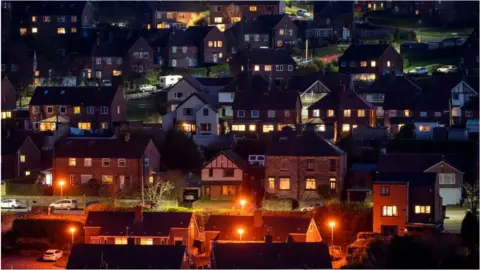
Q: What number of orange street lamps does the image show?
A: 5